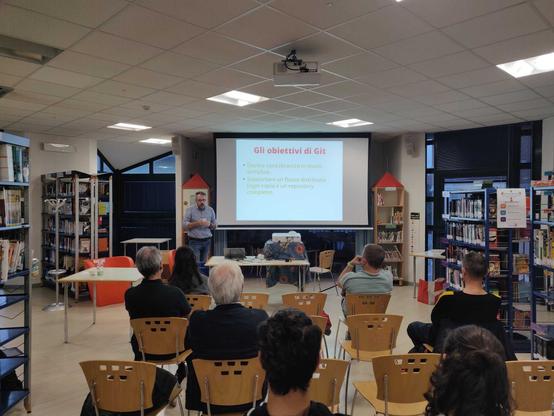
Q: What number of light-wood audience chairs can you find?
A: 12